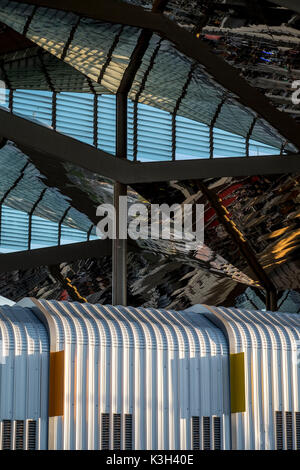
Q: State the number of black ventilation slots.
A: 12